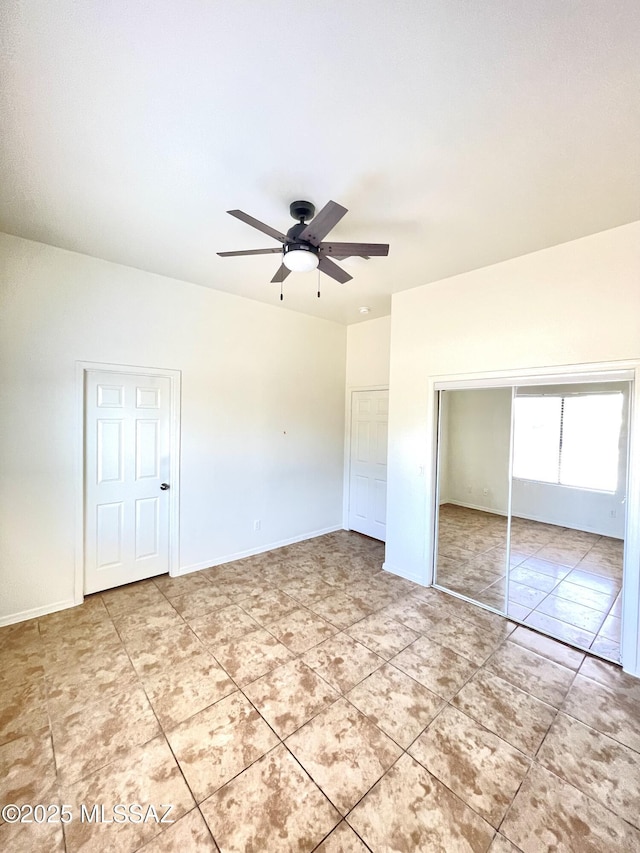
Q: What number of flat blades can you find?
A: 6